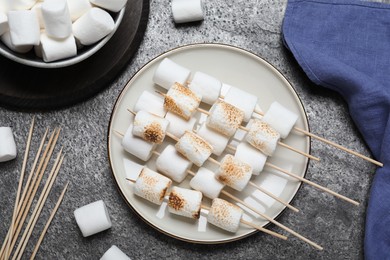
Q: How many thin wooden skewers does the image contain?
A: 13